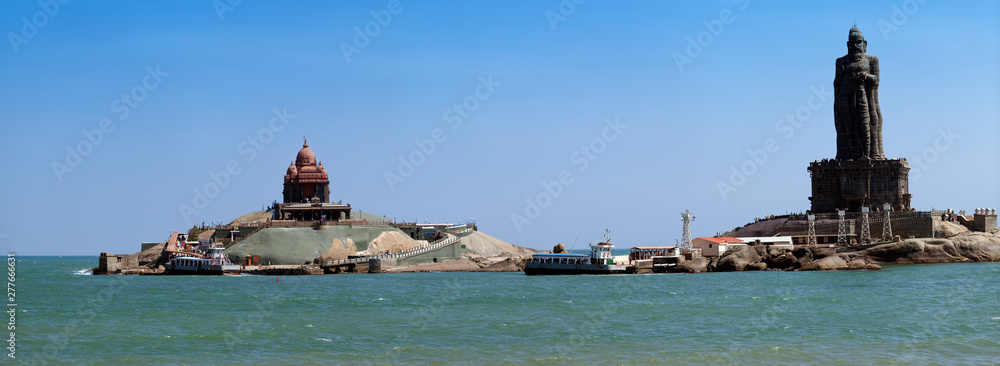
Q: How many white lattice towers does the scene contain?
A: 5